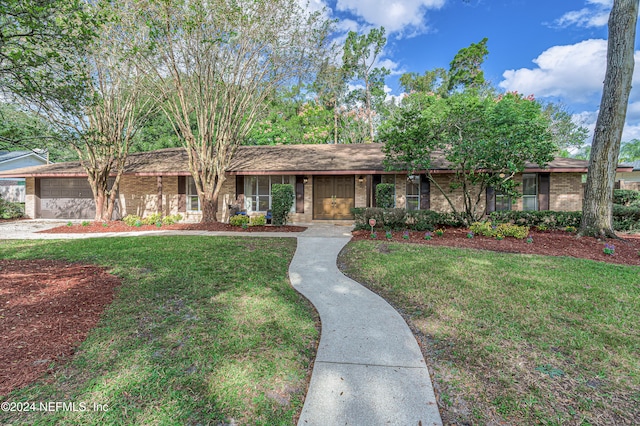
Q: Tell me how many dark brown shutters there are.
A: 7